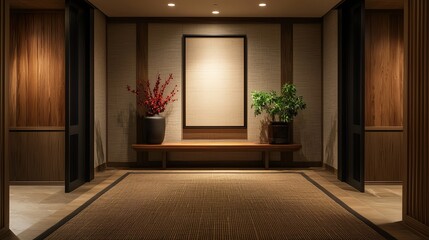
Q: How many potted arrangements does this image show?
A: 2